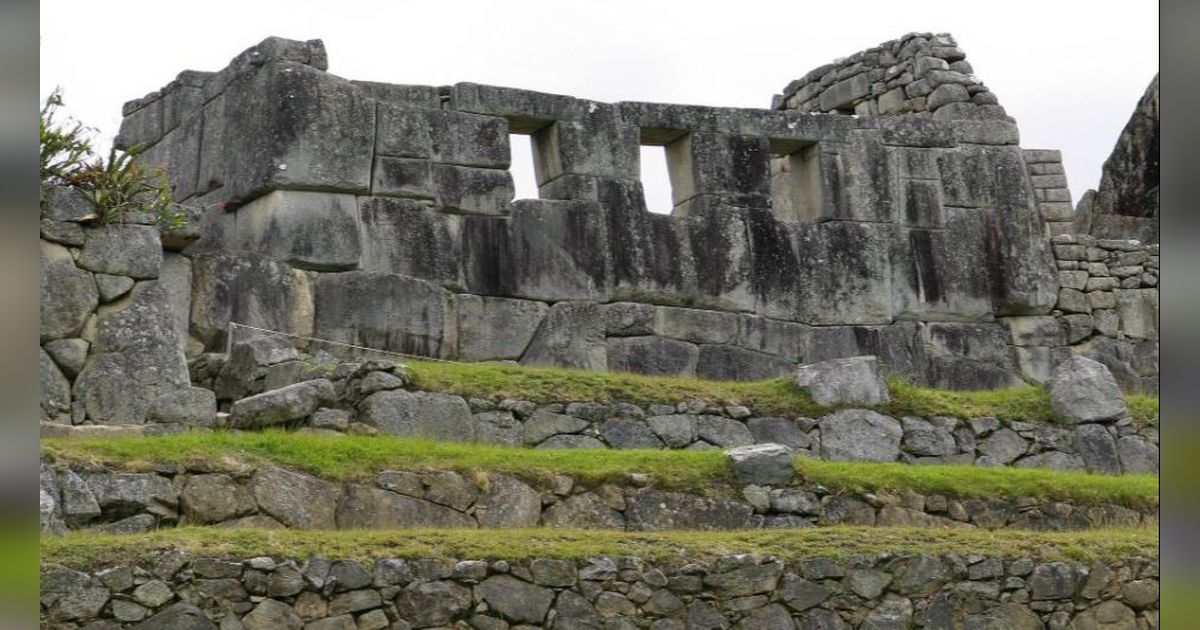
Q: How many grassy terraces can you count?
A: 3